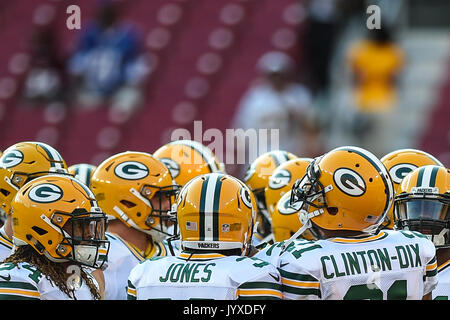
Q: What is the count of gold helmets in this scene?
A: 12